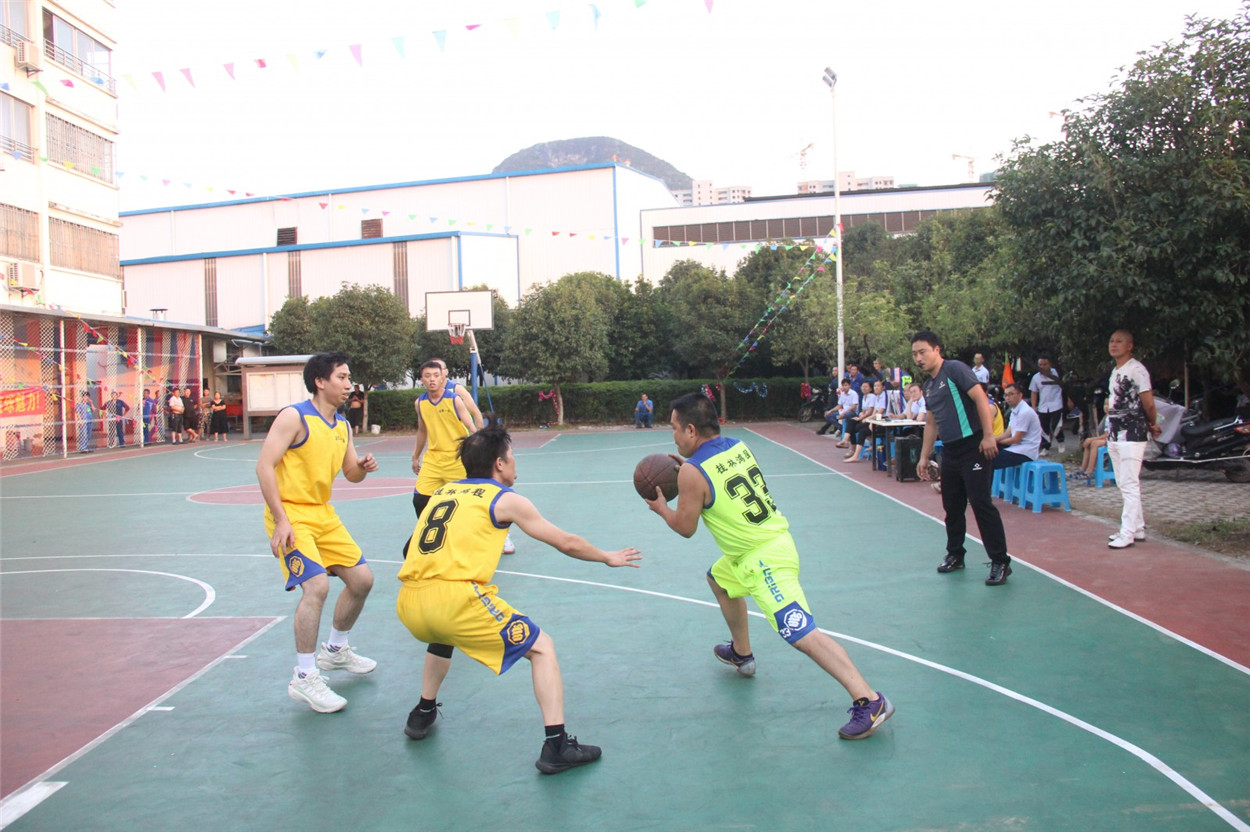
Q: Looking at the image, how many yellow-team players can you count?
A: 3